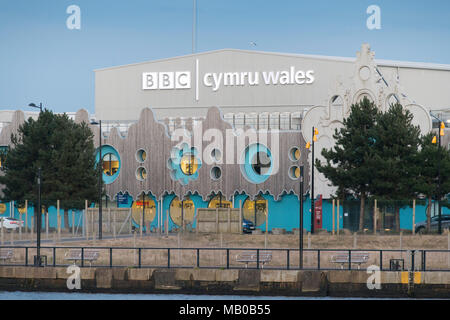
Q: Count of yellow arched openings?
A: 4